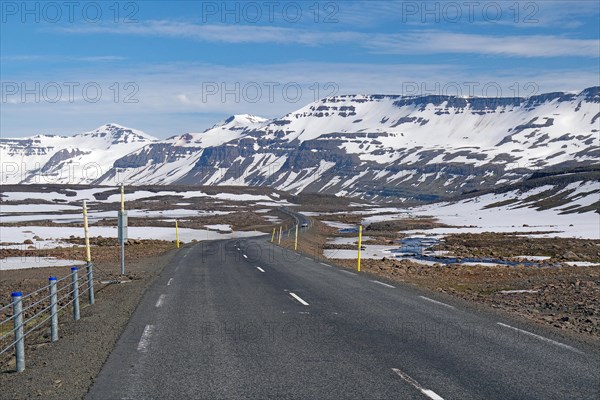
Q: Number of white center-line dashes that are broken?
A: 1